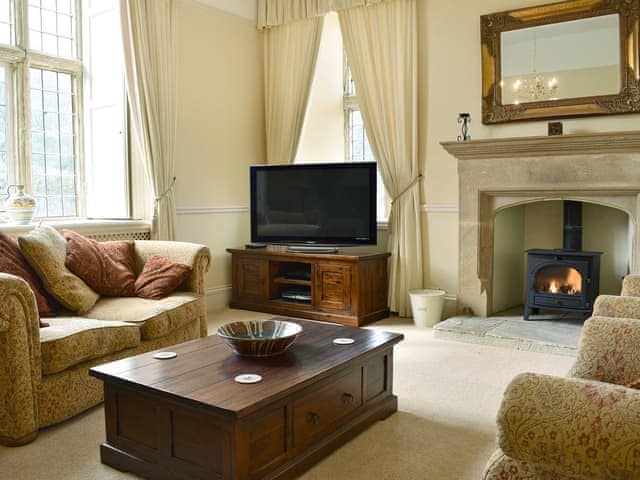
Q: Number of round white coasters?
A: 3